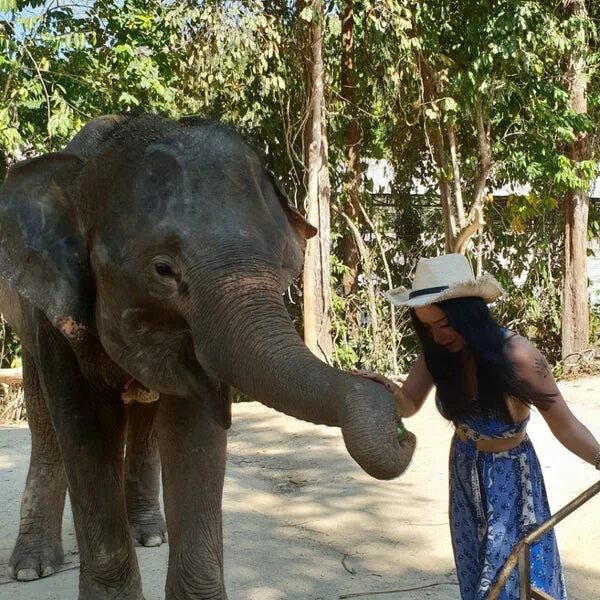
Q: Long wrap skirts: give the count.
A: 1